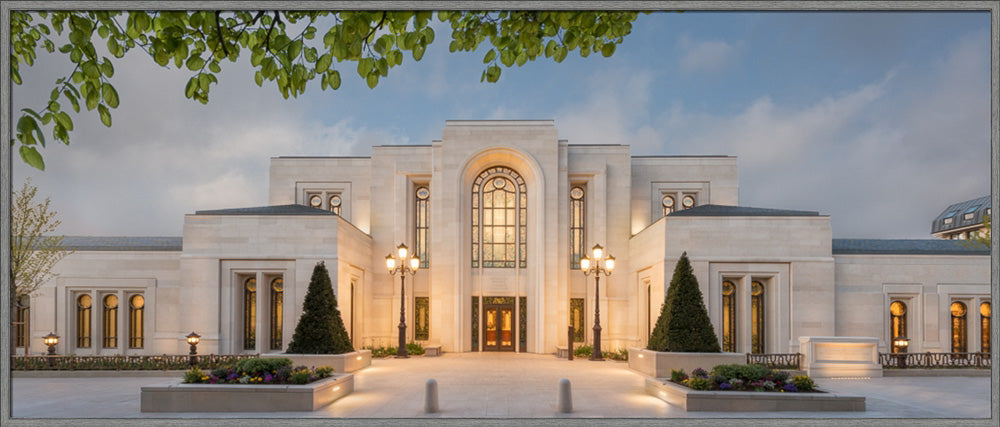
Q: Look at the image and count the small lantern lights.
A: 3